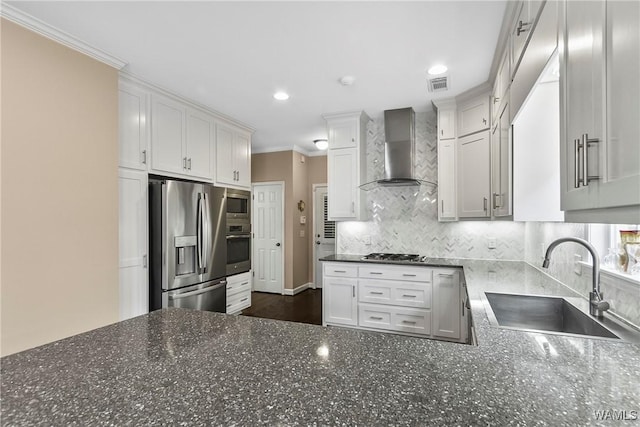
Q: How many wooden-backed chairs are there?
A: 0